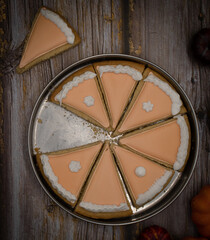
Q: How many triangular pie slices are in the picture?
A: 8